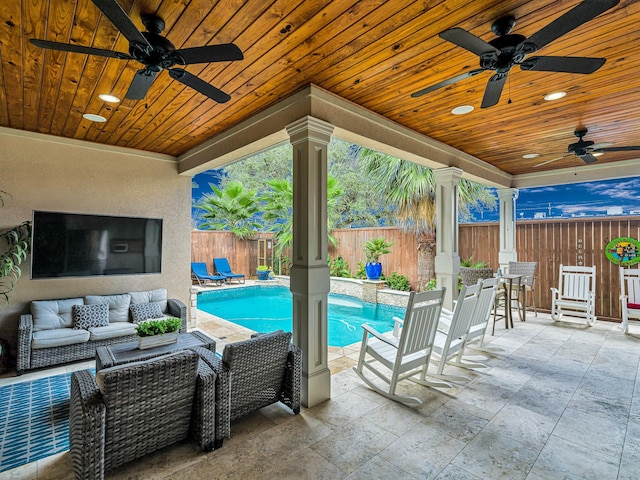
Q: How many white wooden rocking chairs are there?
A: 5